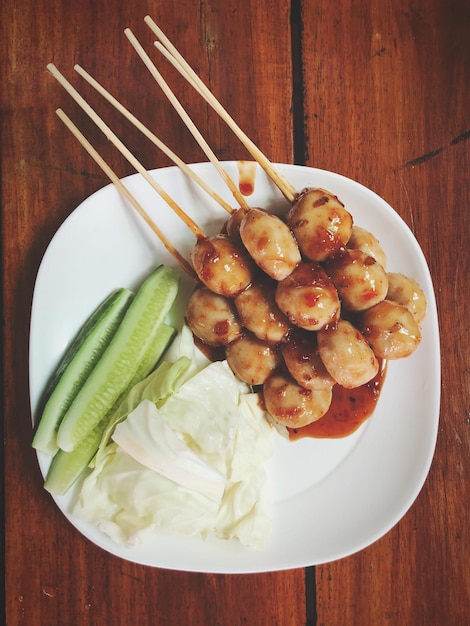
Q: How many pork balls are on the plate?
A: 15